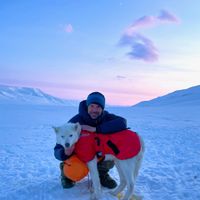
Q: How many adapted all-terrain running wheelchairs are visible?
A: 0